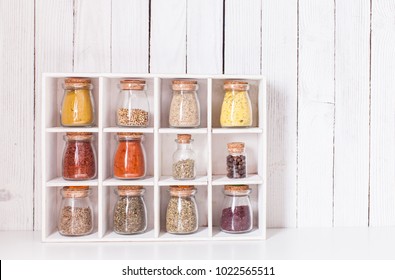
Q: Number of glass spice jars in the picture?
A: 12